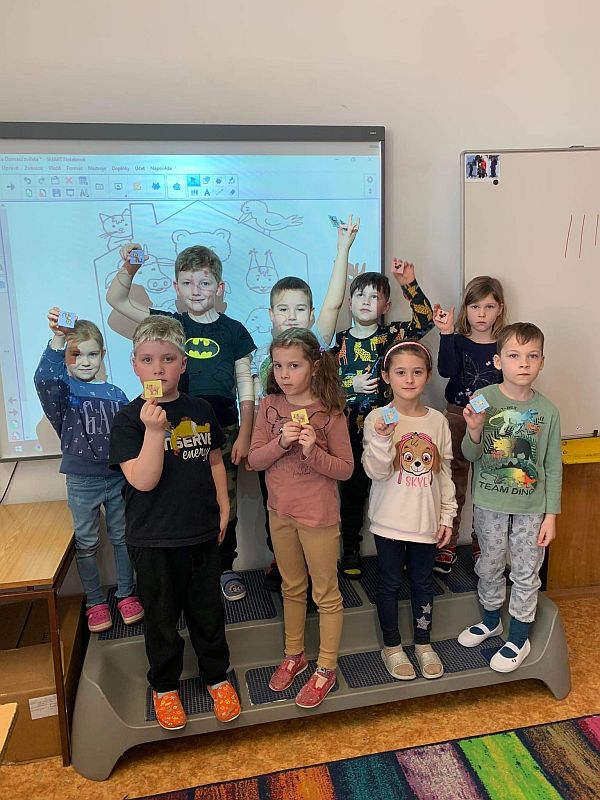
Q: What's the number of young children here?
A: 9